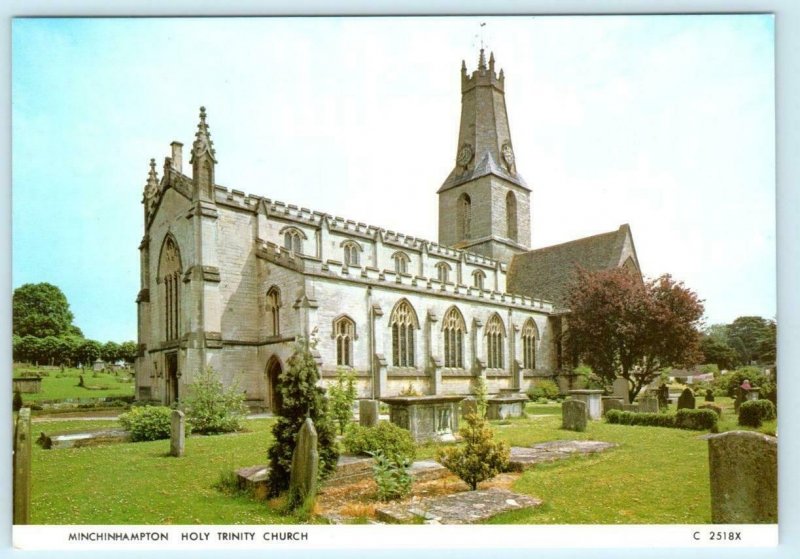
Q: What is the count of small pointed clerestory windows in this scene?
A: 5